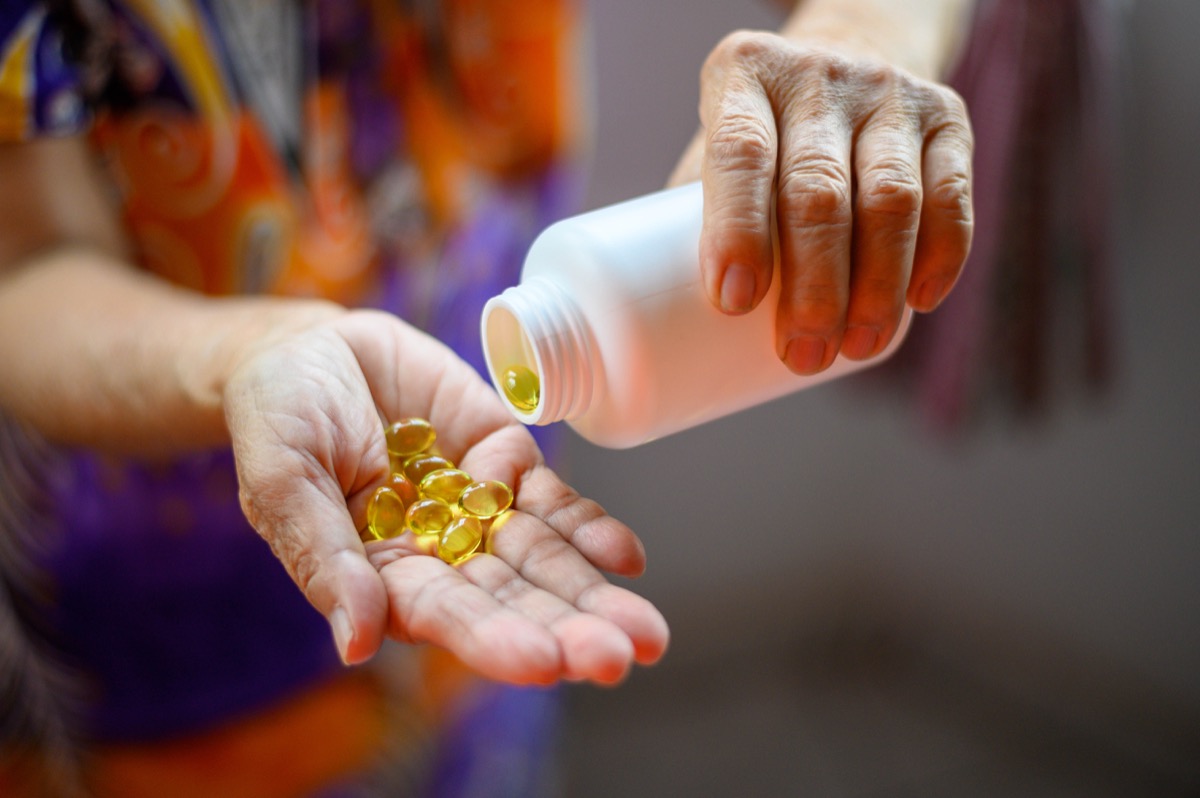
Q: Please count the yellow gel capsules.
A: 9